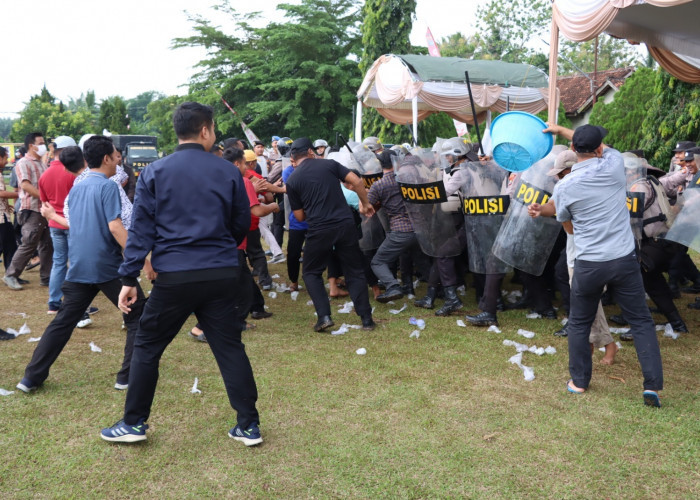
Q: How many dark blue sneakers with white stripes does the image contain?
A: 2